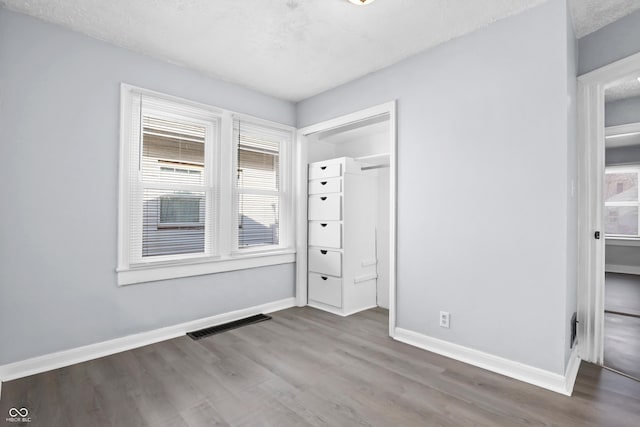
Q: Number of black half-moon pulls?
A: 6